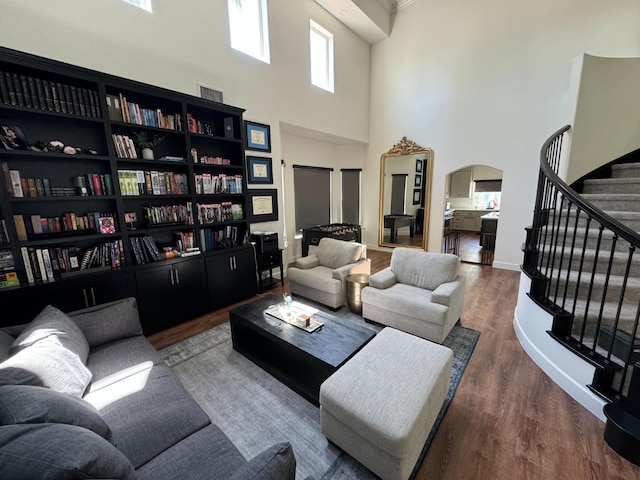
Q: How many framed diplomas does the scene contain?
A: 3